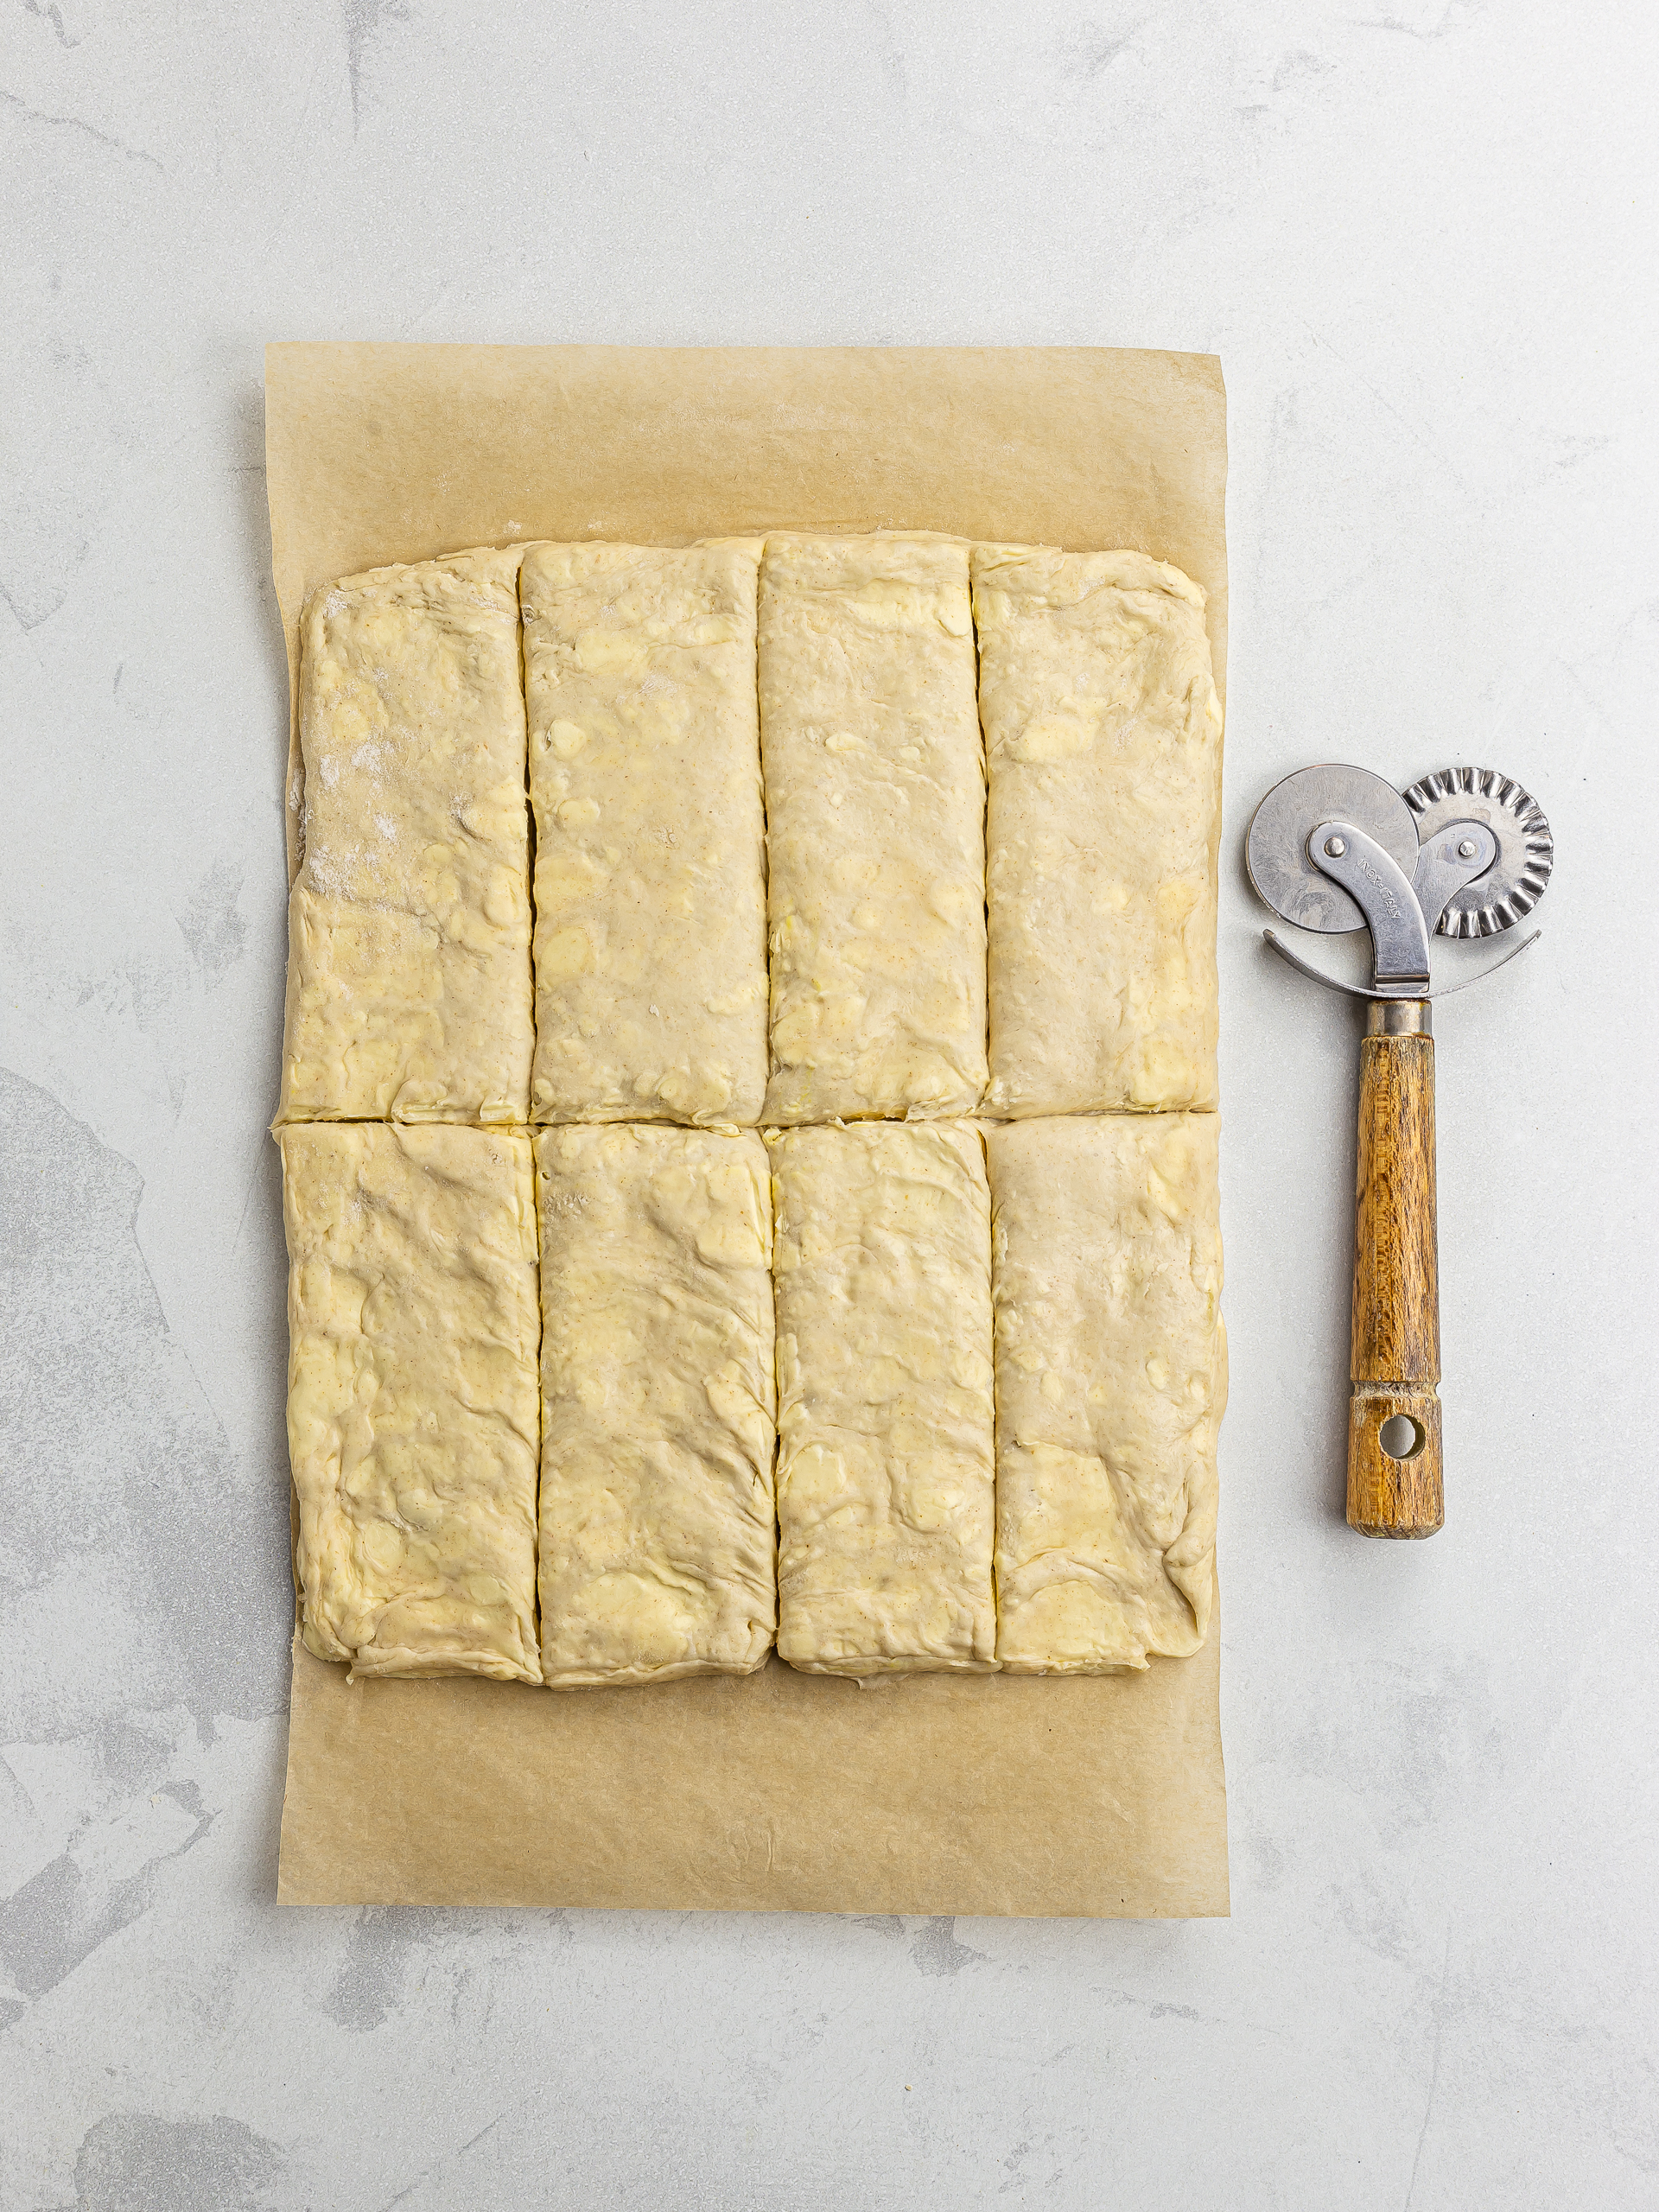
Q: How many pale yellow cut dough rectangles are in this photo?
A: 8